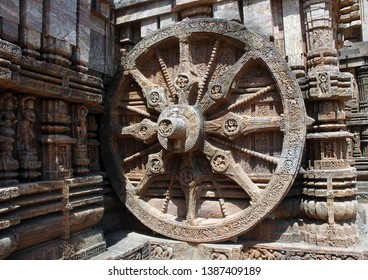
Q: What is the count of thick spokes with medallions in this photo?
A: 8